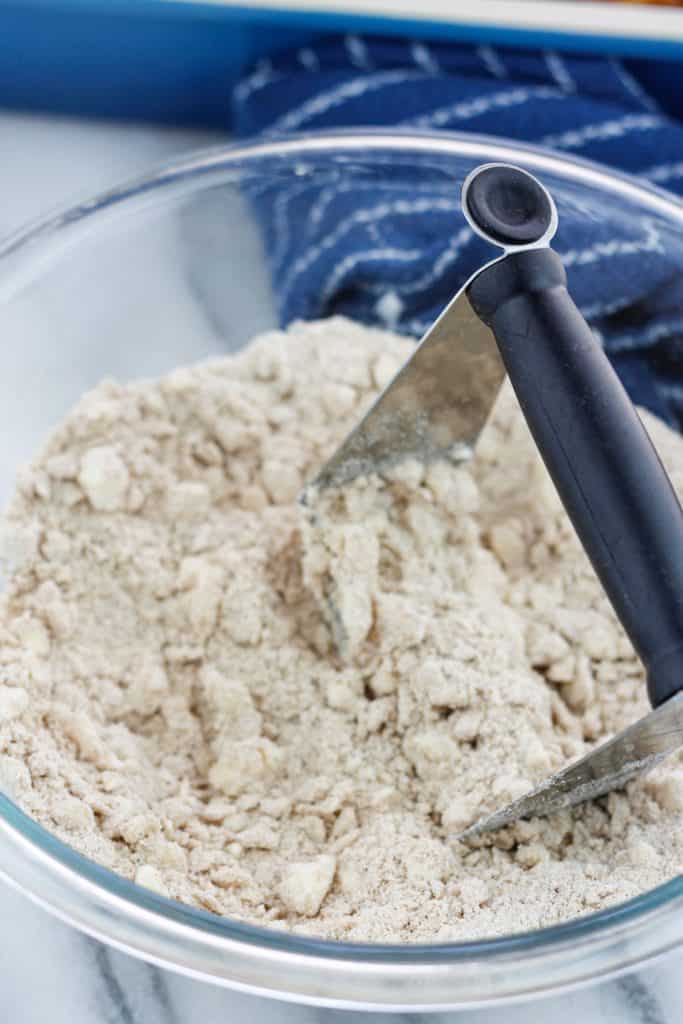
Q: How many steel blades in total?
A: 2